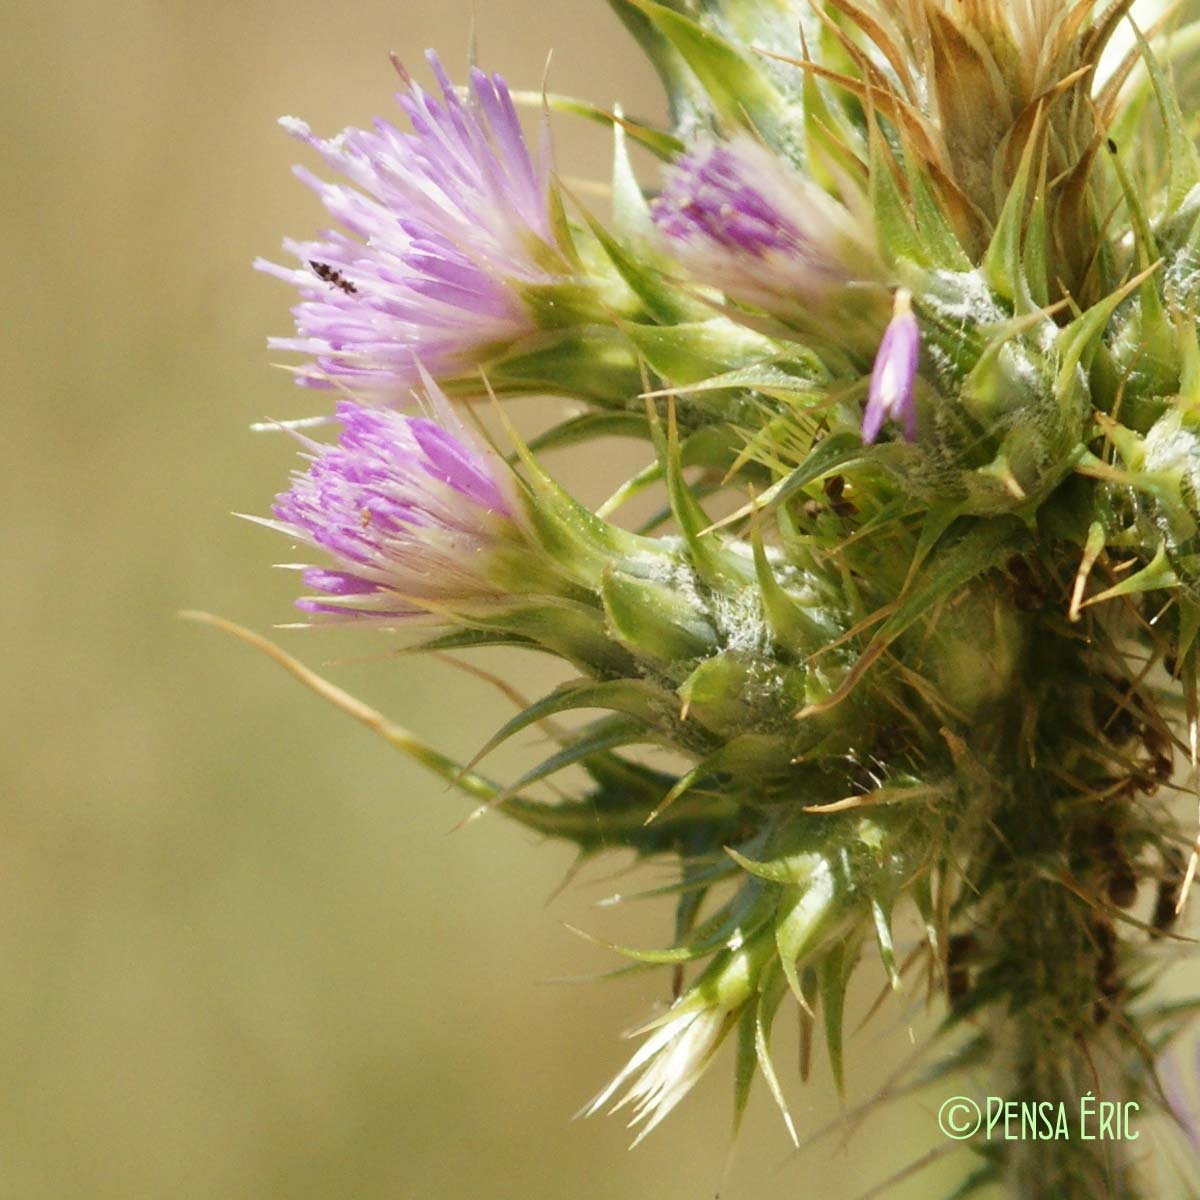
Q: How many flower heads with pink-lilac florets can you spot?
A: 3